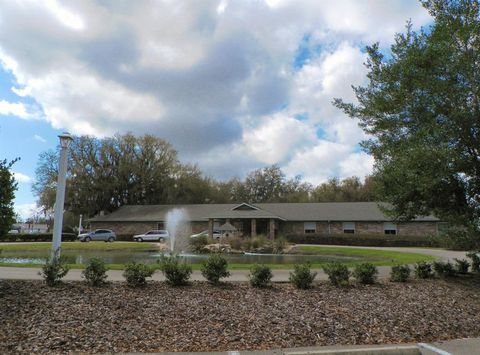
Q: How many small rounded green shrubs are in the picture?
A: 14